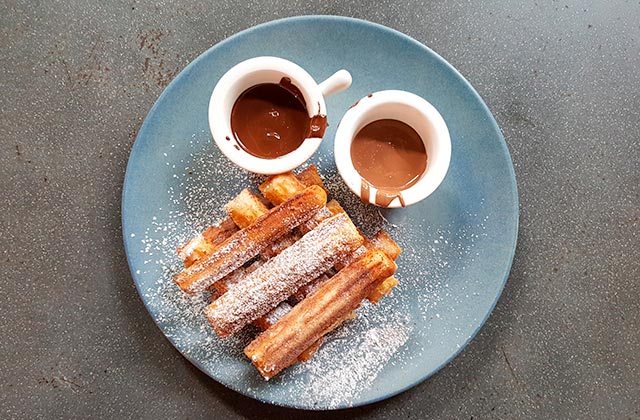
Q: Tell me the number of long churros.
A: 3